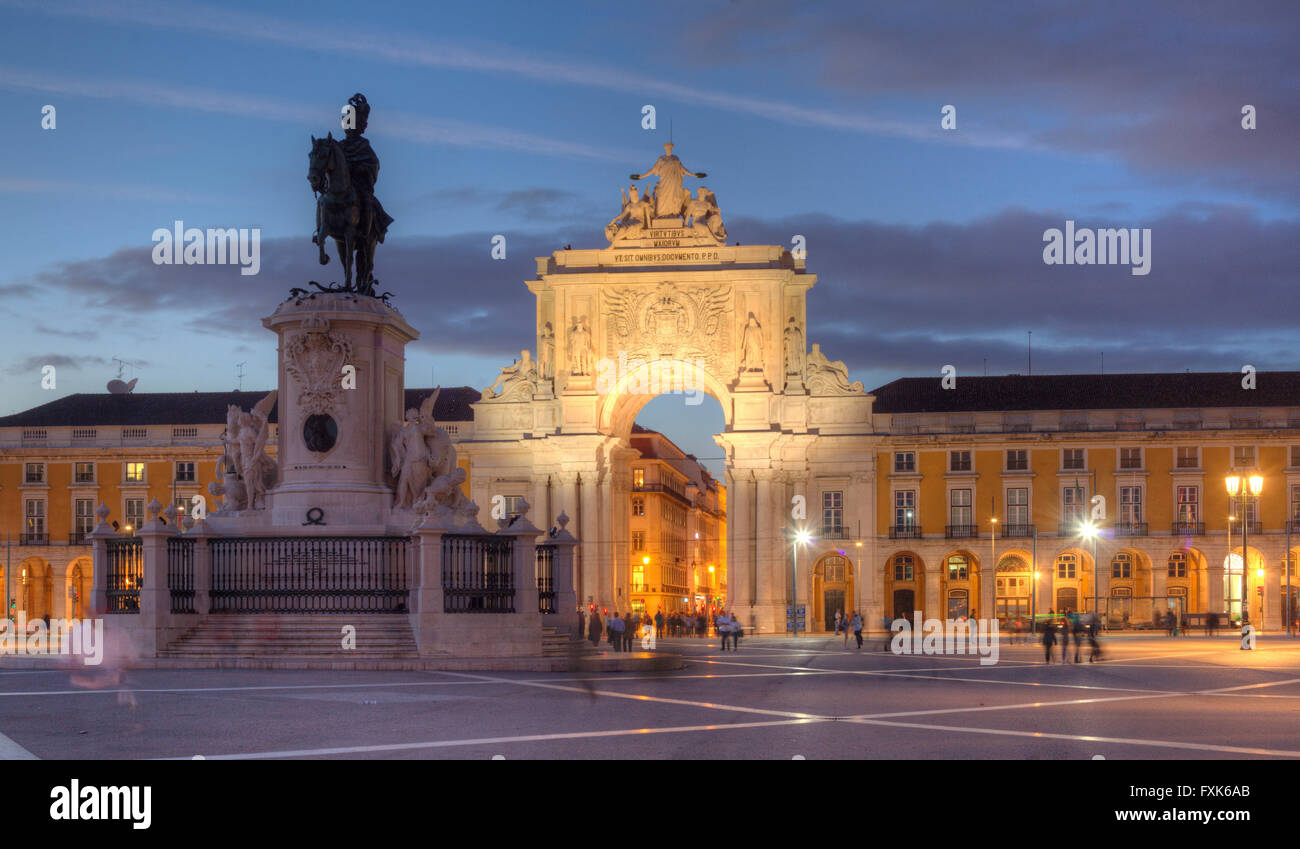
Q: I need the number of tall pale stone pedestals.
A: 1